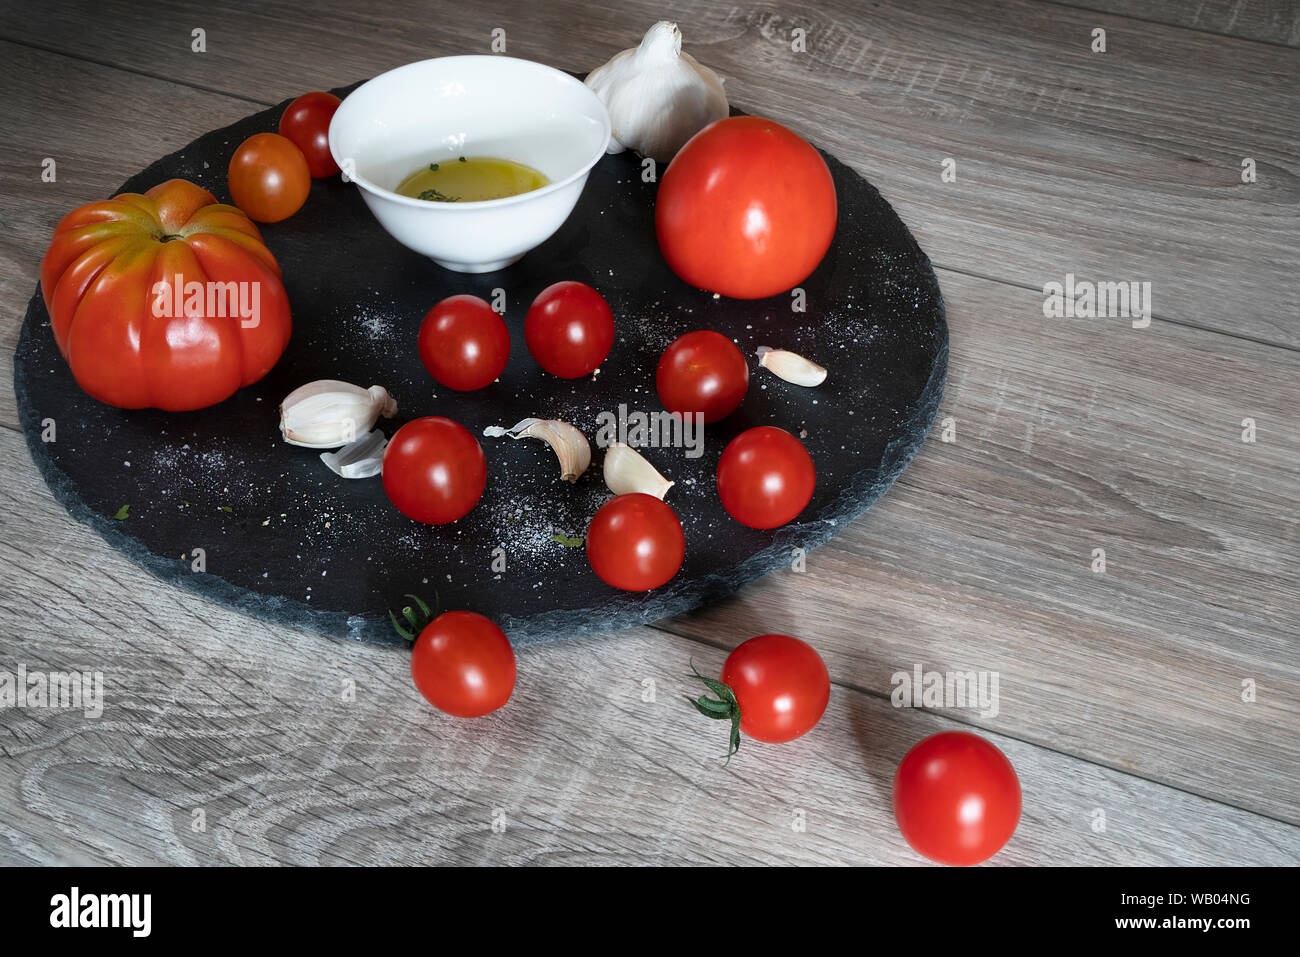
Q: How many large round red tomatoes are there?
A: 1